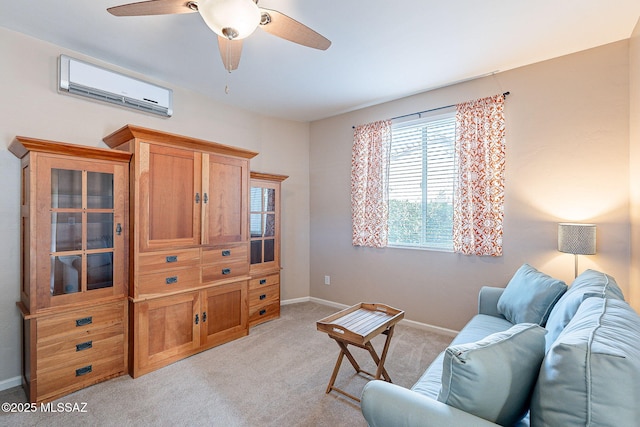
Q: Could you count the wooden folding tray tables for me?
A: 1